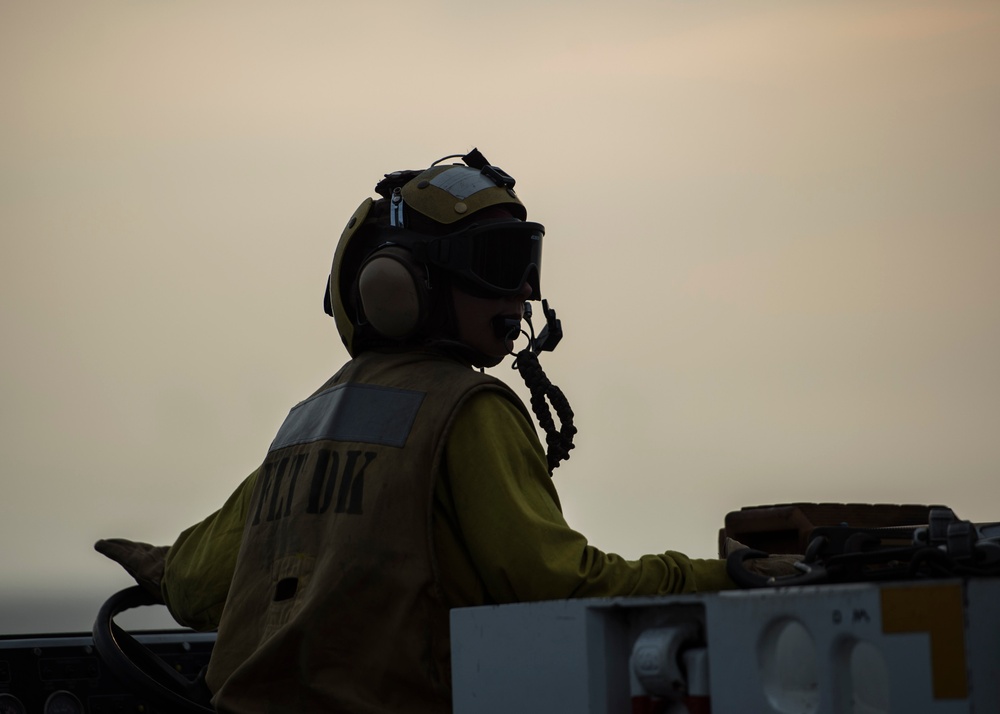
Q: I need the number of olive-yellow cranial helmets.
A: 1